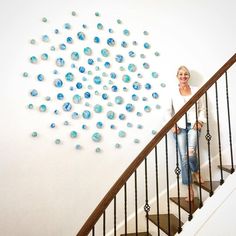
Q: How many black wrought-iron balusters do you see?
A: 14